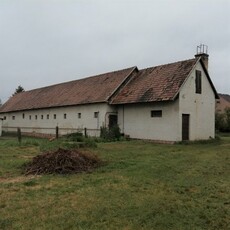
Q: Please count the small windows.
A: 11